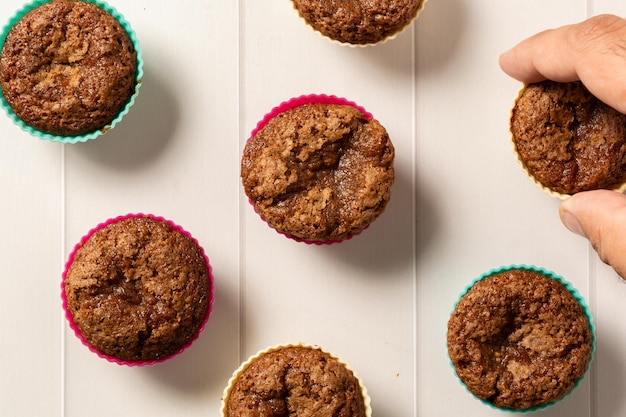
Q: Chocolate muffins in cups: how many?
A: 7